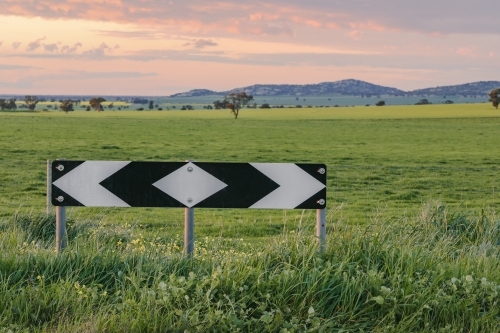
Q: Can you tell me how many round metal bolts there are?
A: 6